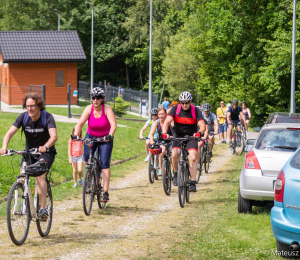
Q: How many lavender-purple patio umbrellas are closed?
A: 0